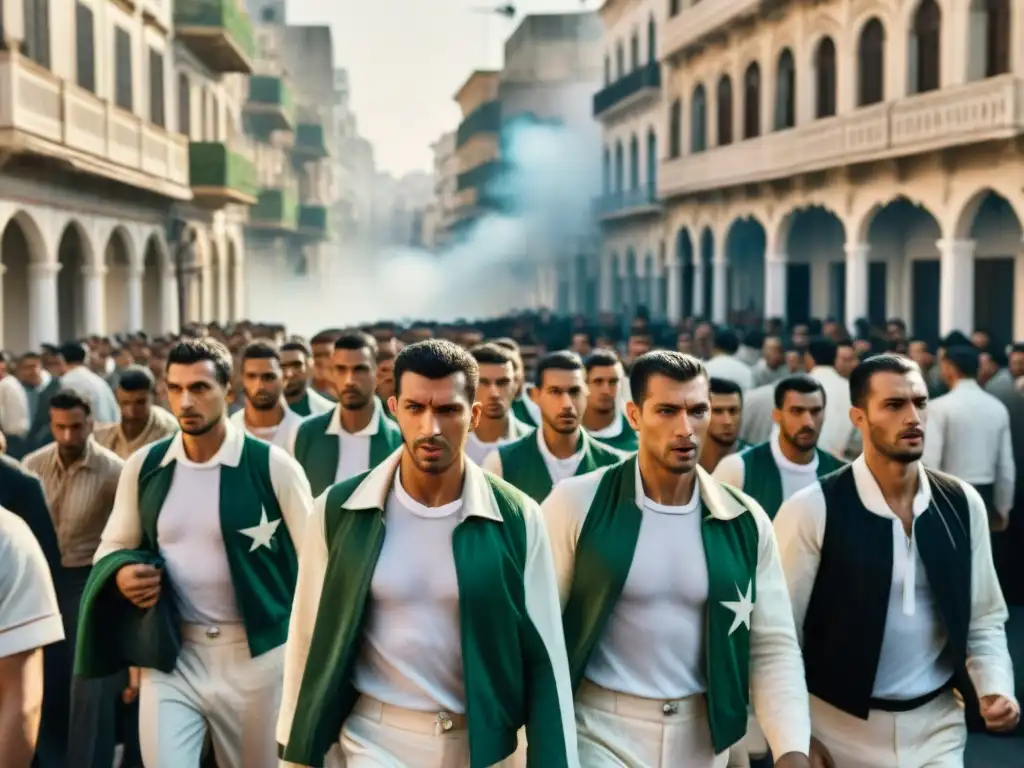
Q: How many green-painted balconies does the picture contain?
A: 6